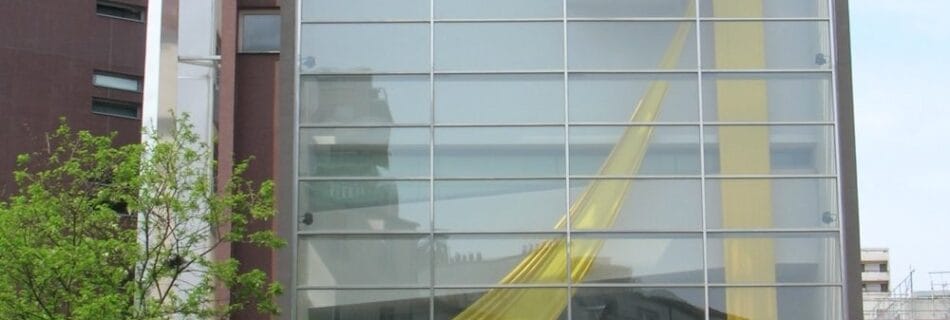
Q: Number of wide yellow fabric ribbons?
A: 2